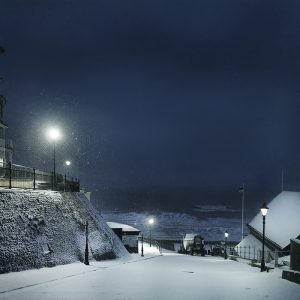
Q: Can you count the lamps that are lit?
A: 5